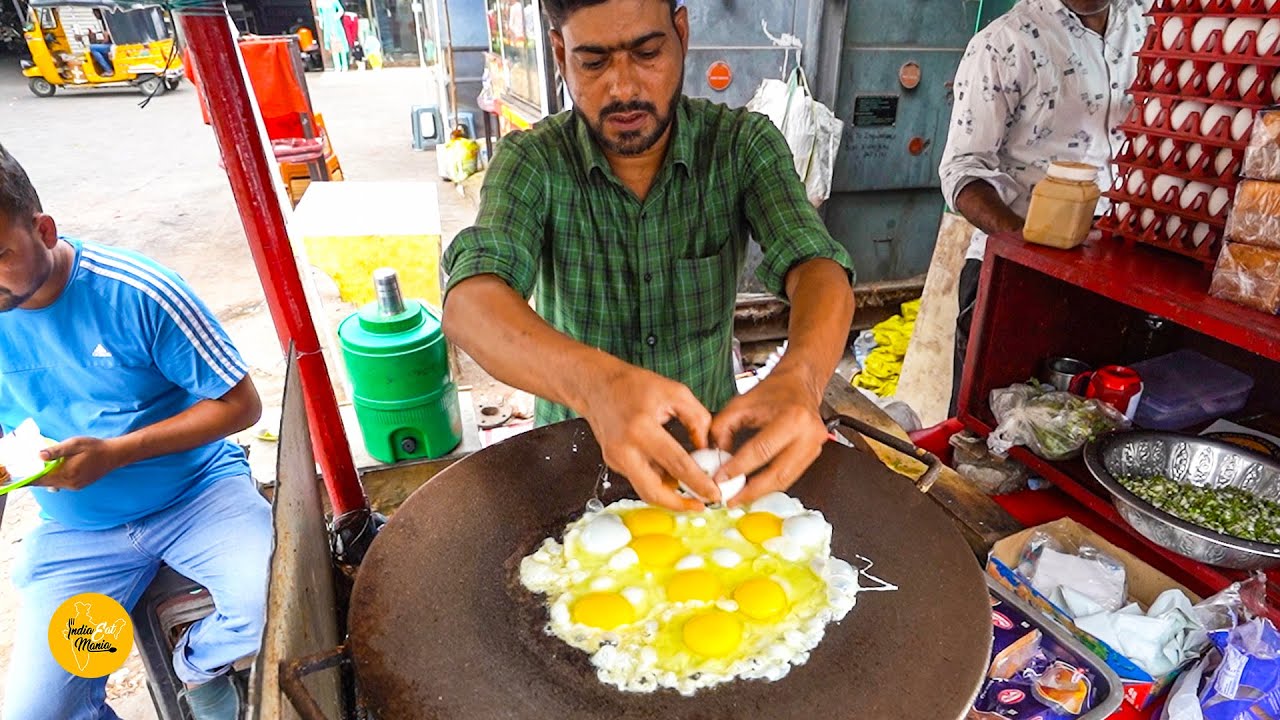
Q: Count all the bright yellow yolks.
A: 7